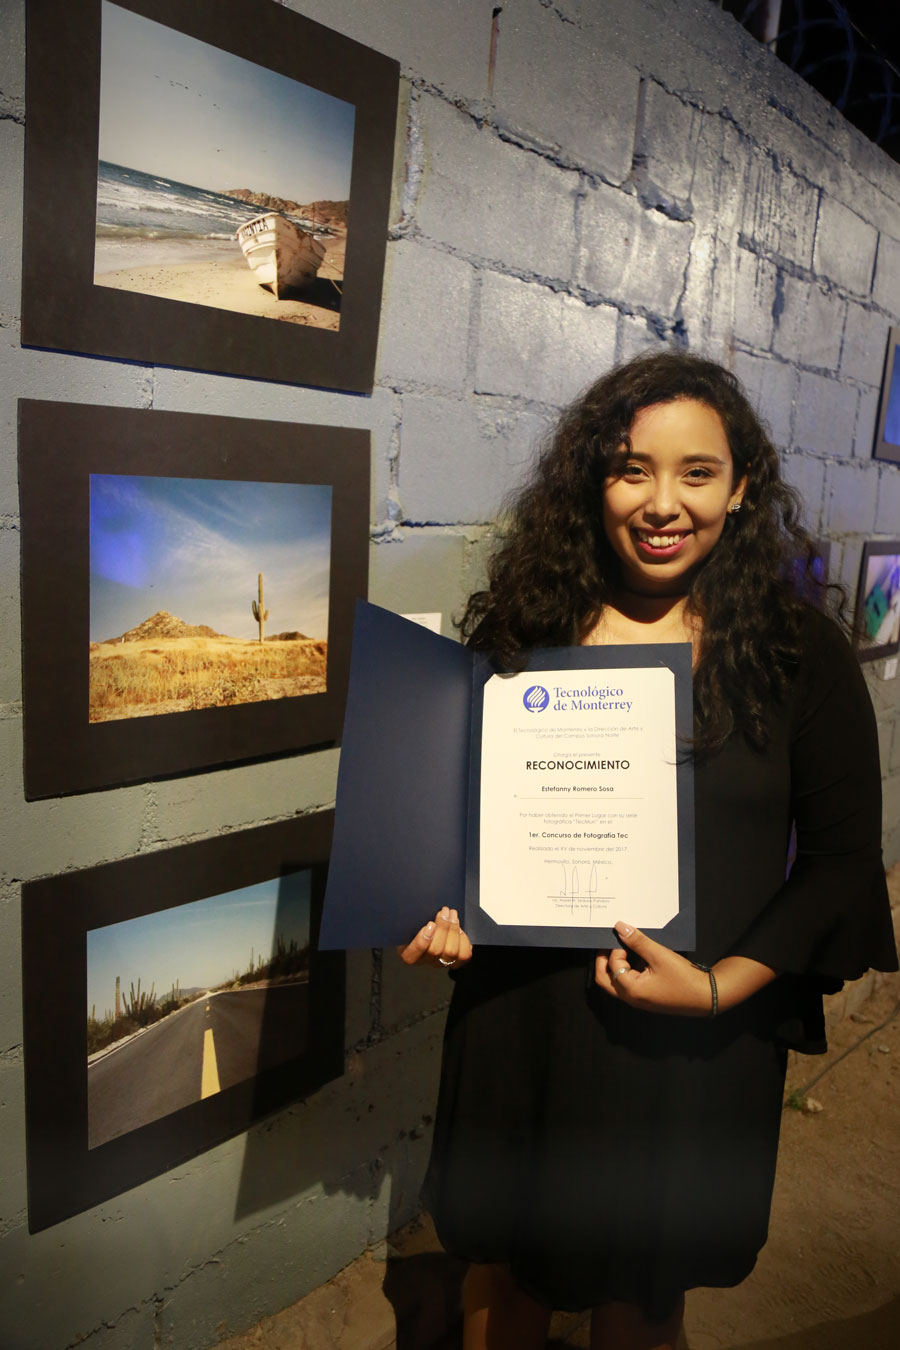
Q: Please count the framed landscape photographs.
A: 3